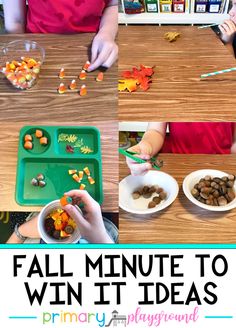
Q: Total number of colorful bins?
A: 5